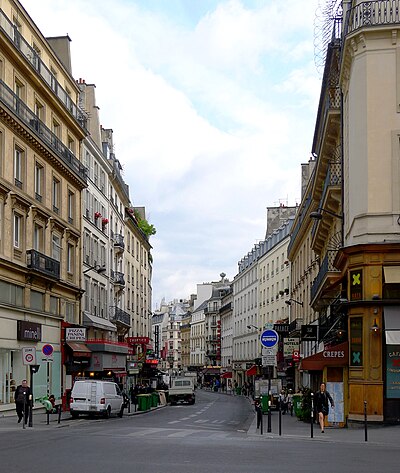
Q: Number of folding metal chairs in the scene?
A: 0